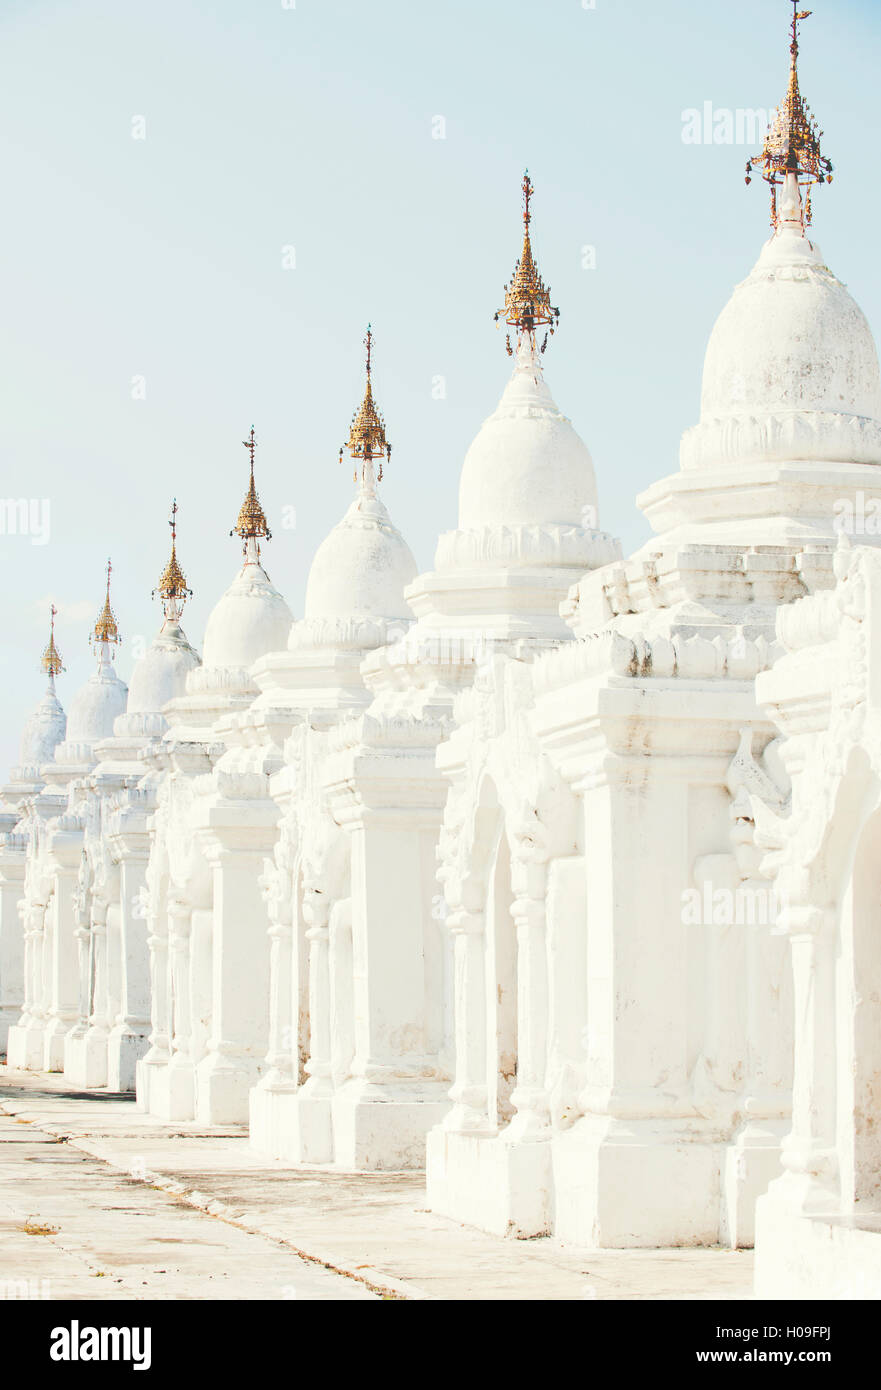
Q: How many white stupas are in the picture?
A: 7